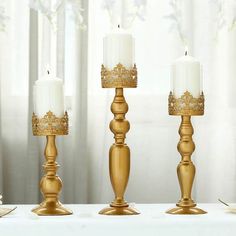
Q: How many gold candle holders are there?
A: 3